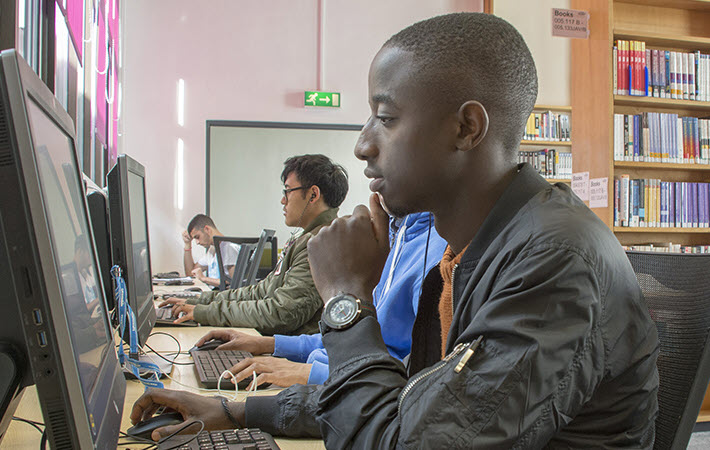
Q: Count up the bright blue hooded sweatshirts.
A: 1